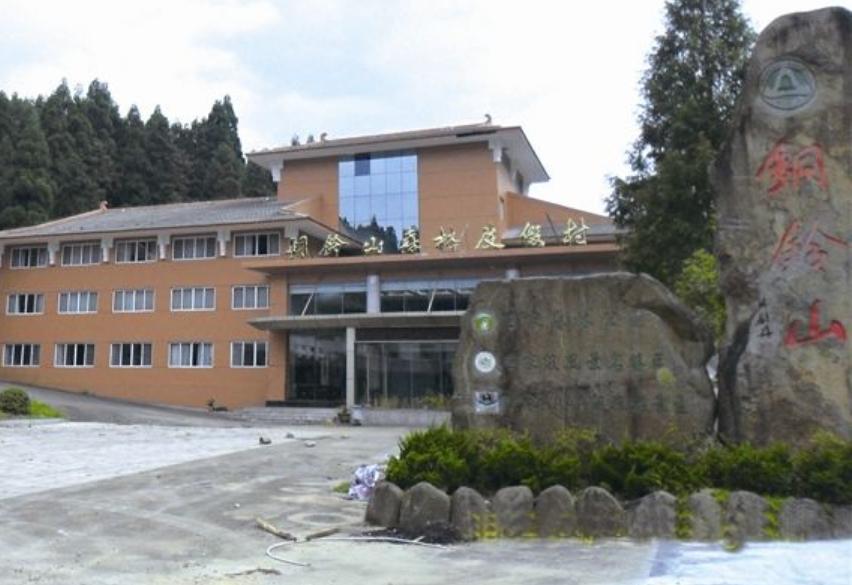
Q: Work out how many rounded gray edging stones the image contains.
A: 11